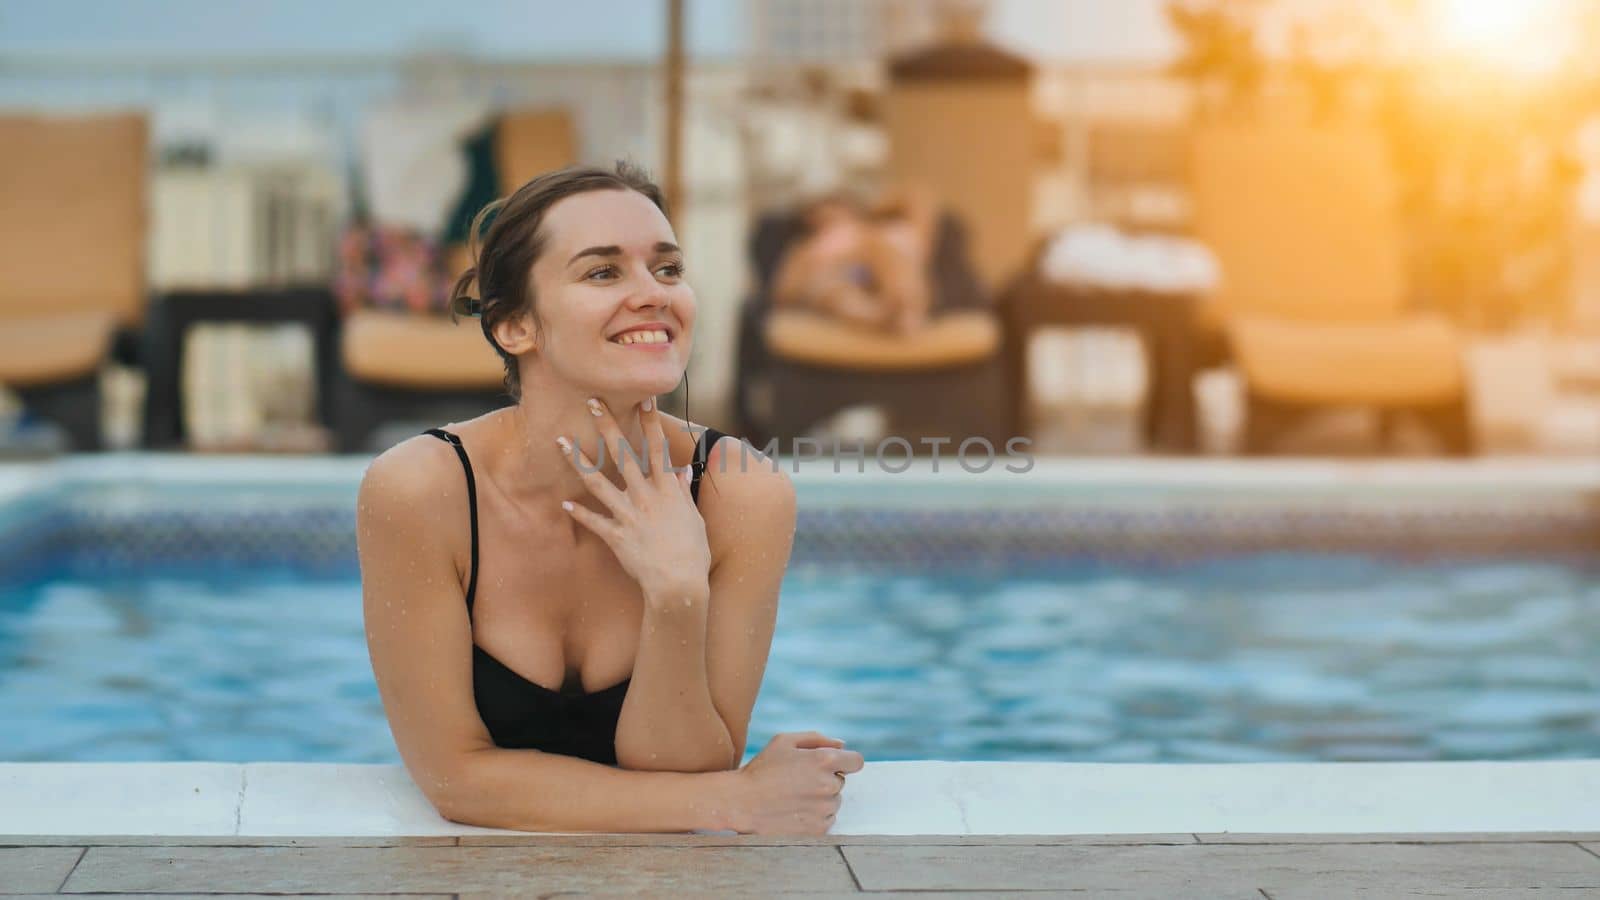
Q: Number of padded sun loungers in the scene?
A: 4